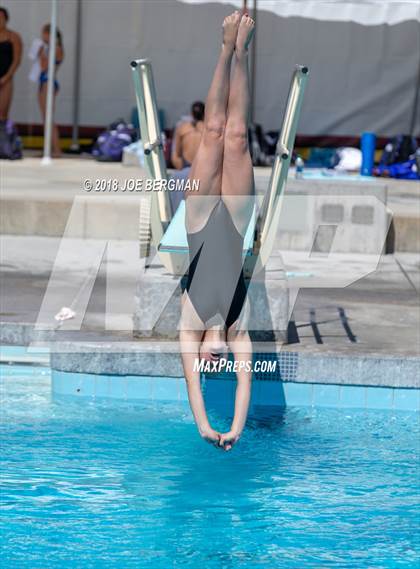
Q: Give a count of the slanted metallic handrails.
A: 2